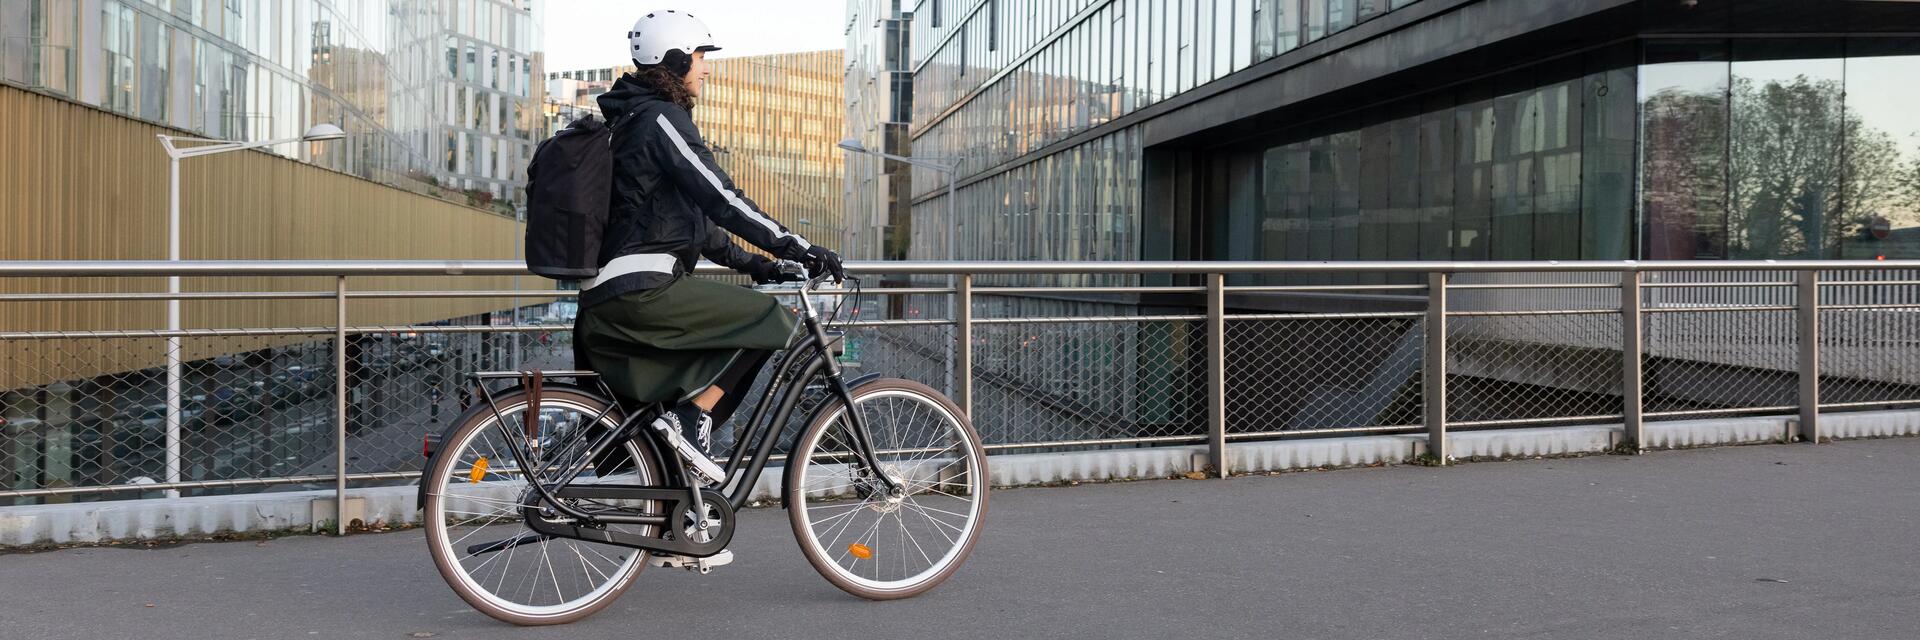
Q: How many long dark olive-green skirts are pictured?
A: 1